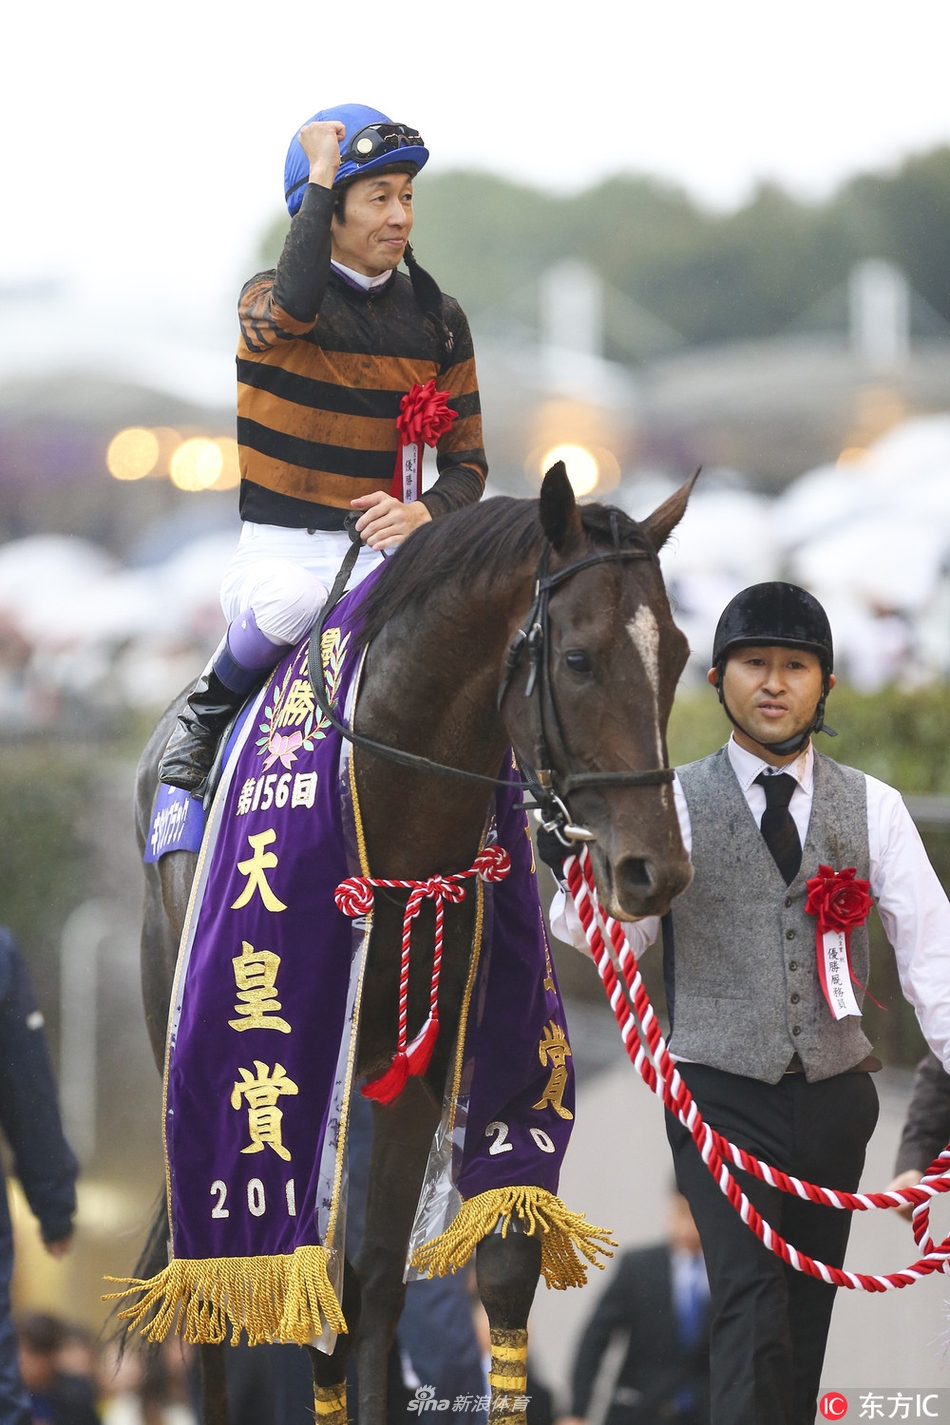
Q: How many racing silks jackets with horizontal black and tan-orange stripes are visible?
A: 1